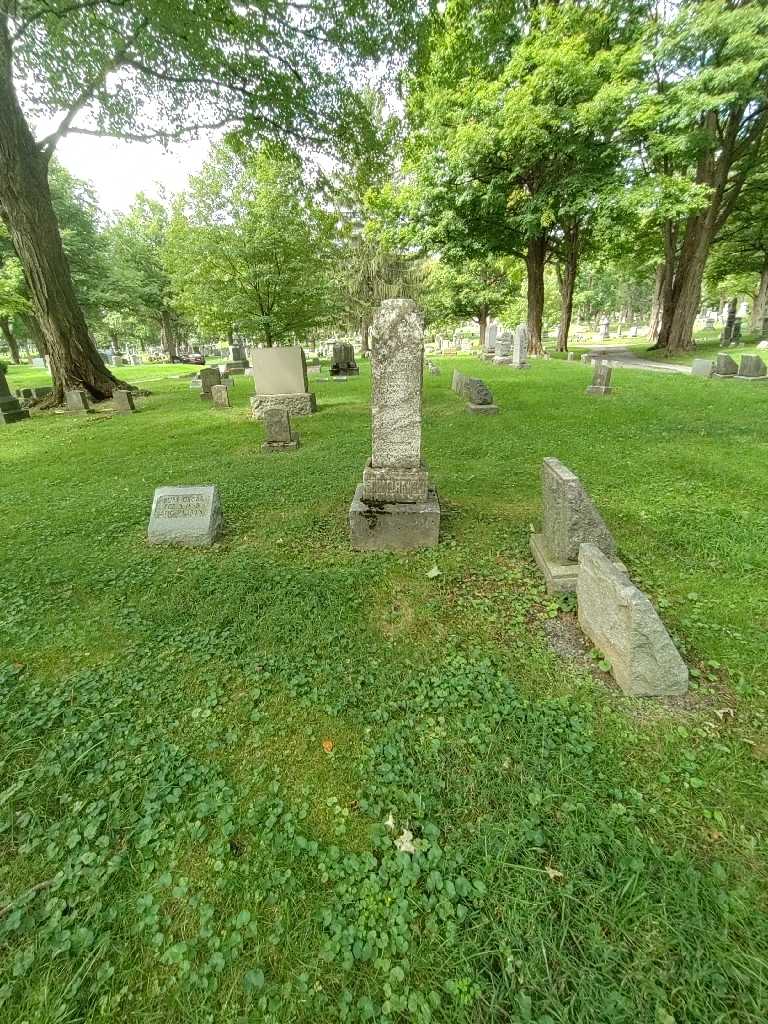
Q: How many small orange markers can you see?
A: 1